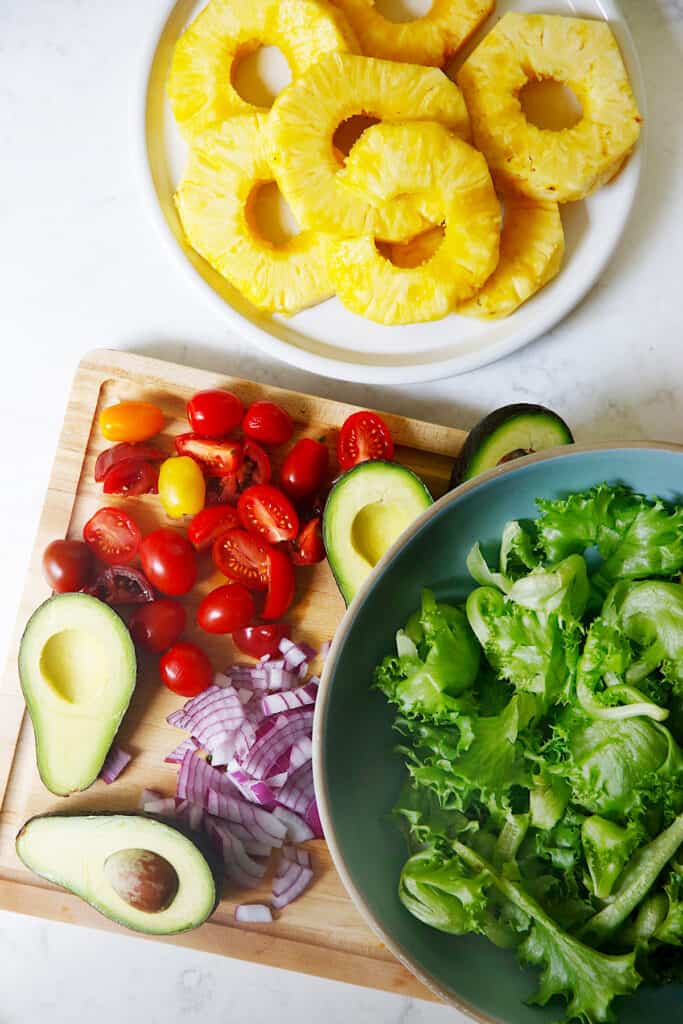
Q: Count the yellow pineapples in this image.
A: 7